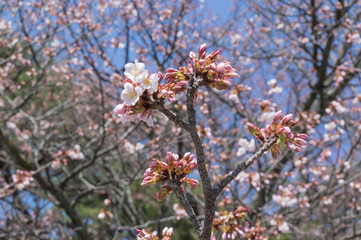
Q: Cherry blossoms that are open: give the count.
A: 3